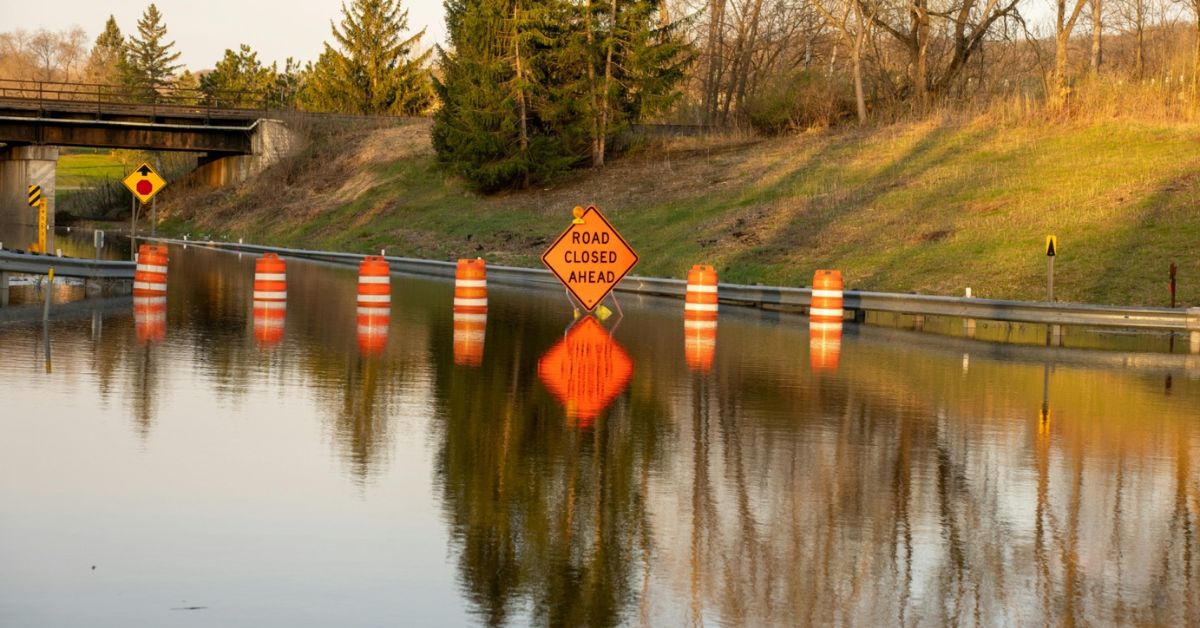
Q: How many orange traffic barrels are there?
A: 6